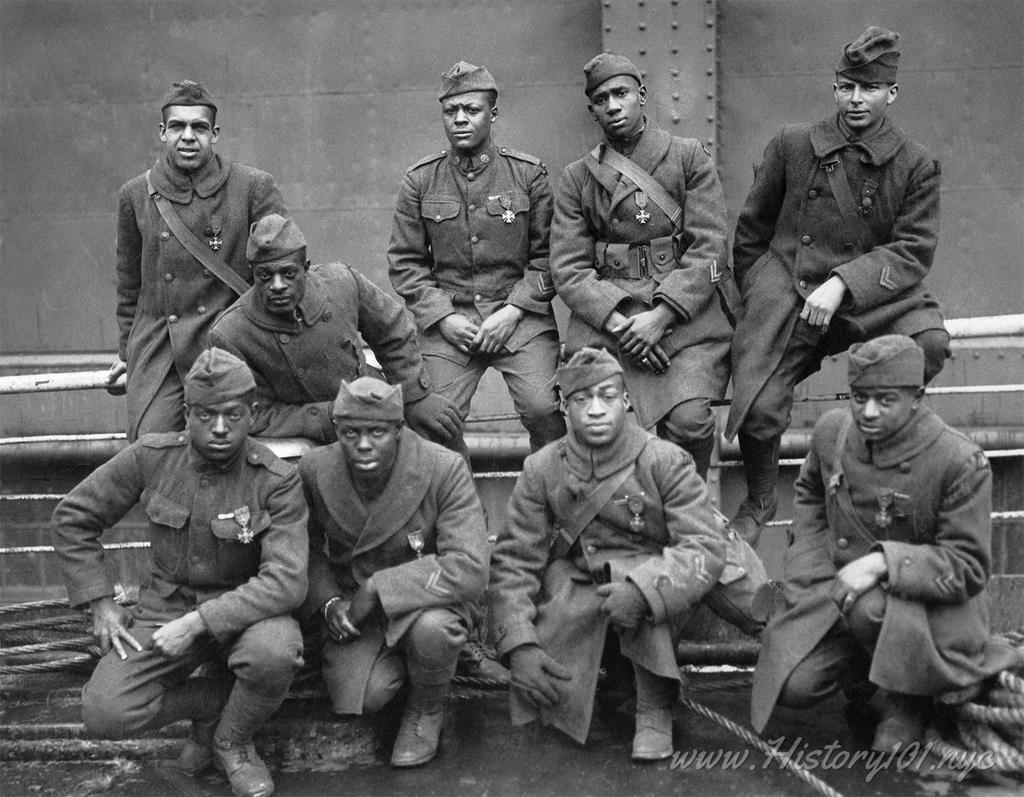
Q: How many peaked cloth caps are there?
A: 9